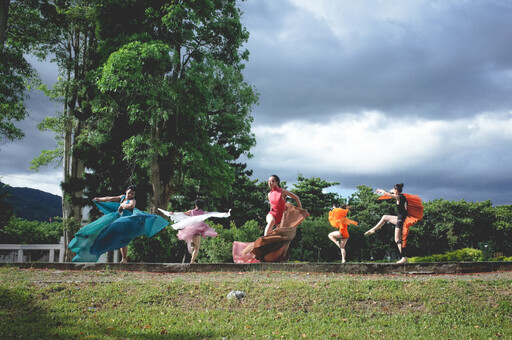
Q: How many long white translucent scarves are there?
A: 1